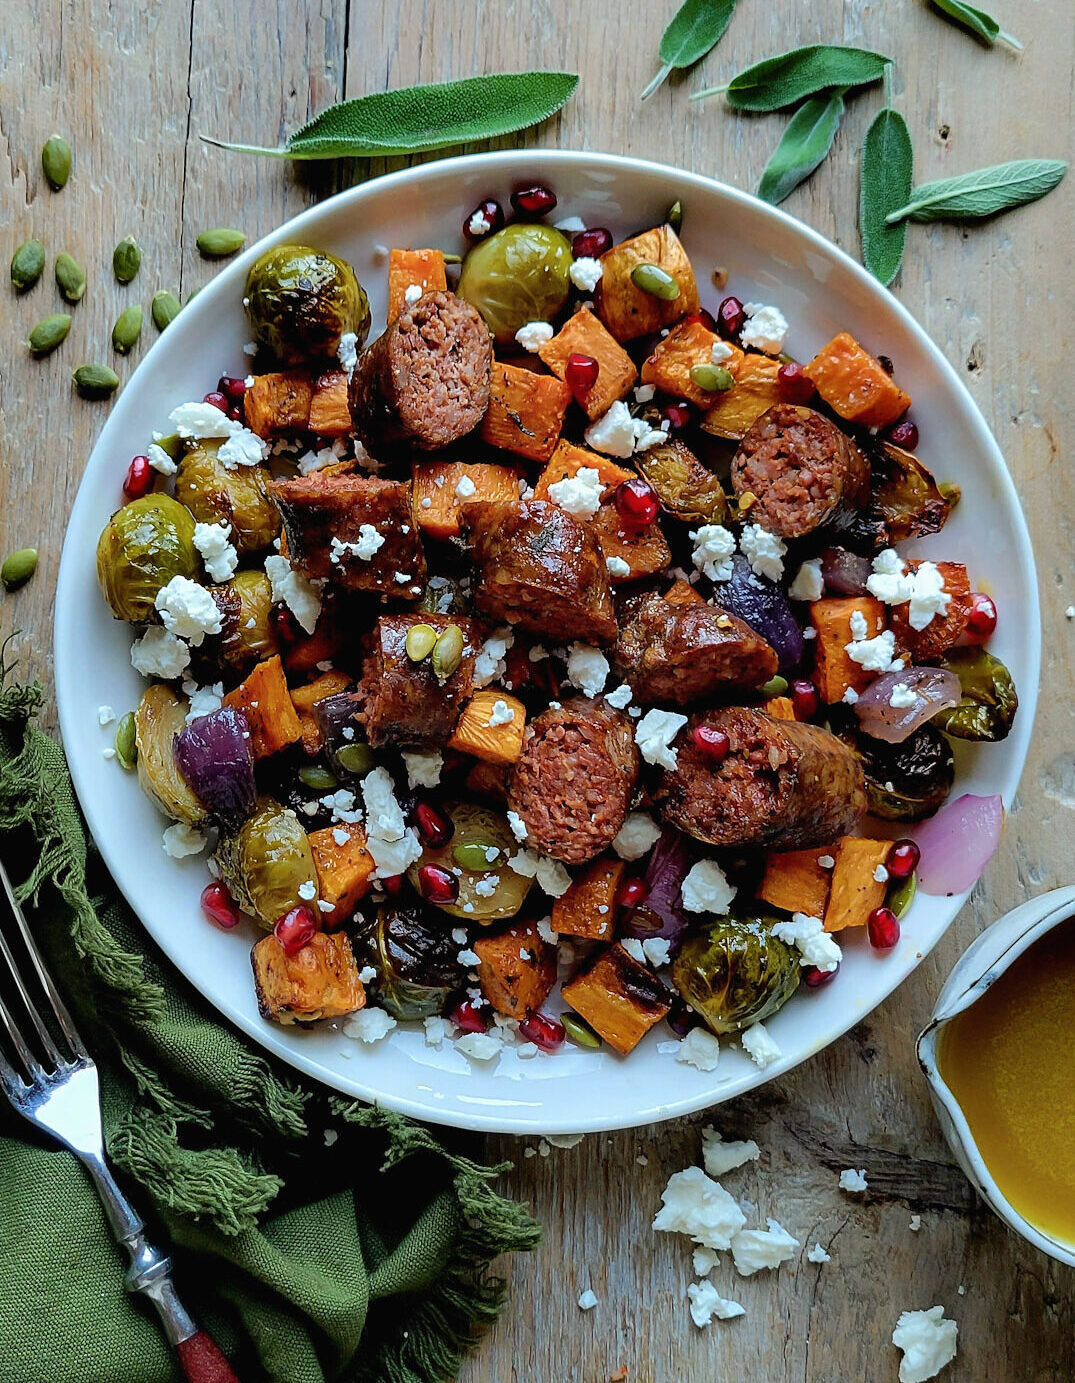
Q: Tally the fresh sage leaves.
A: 7